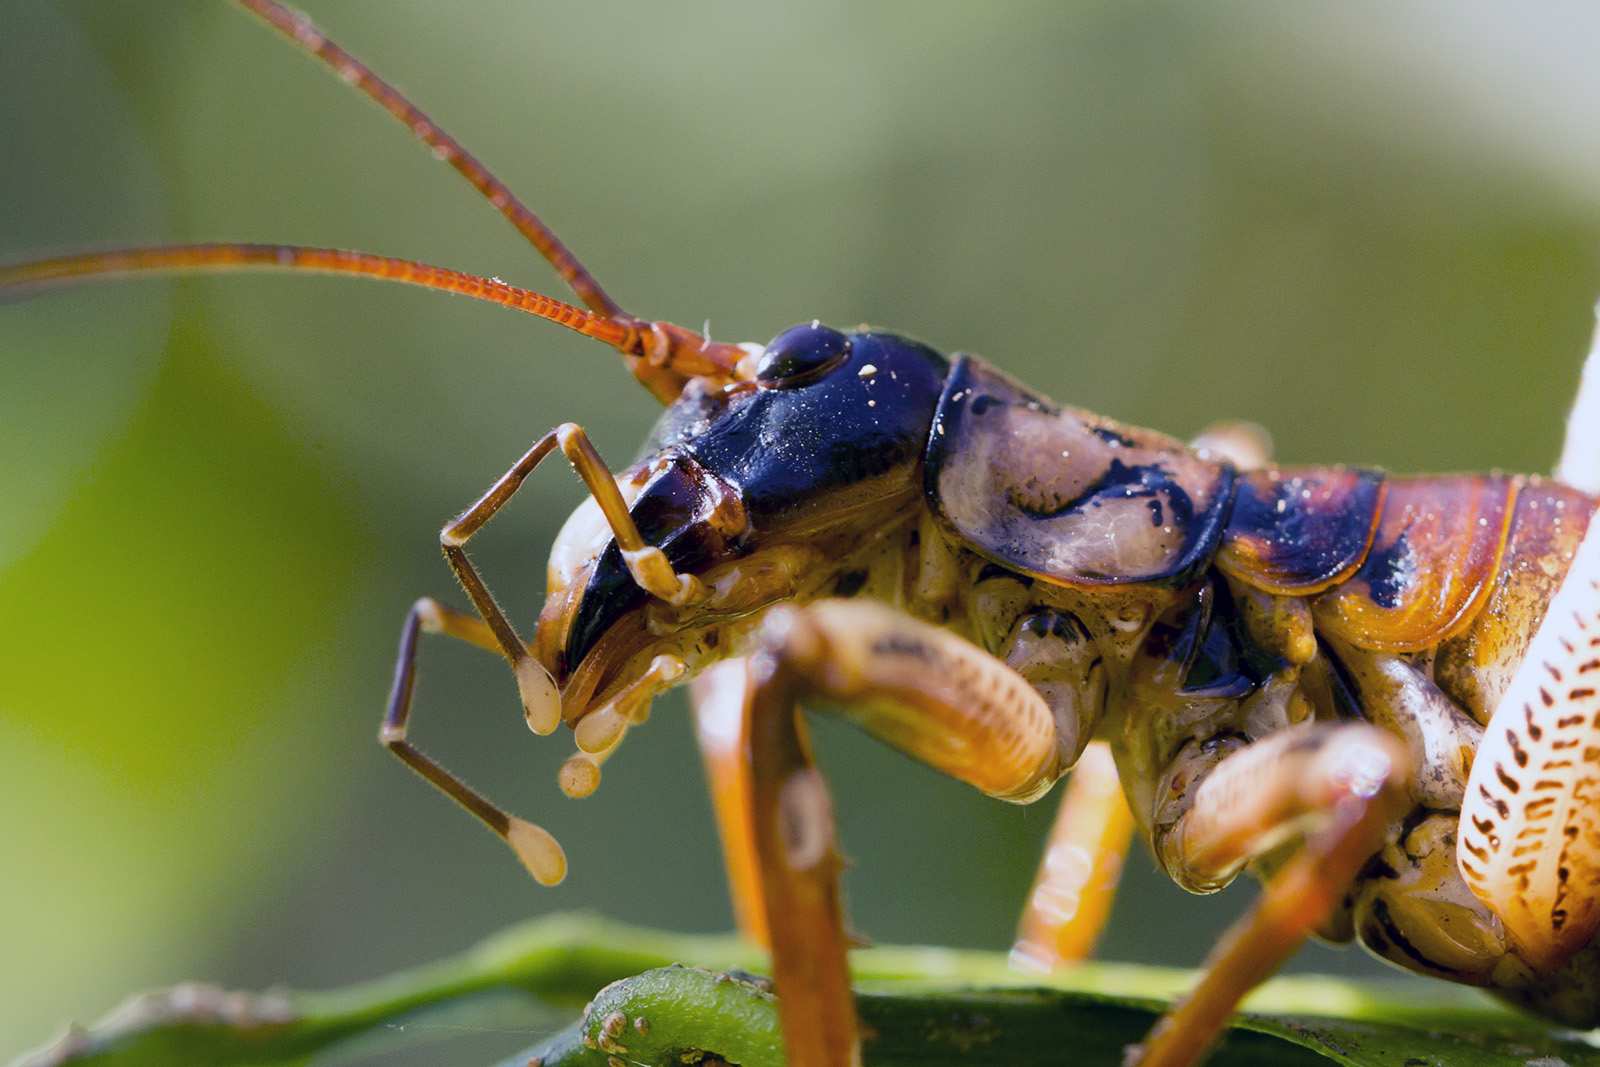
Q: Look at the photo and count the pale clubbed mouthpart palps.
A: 4